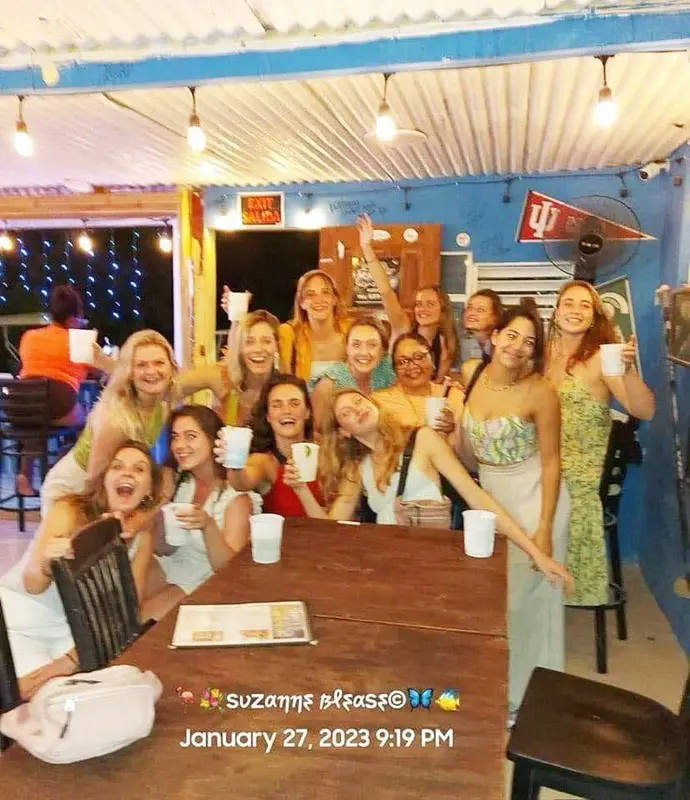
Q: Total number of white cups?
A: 9